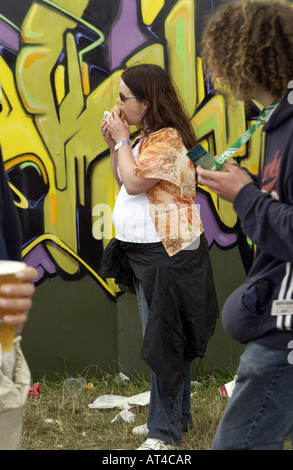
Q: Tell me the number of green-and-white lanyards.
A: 1